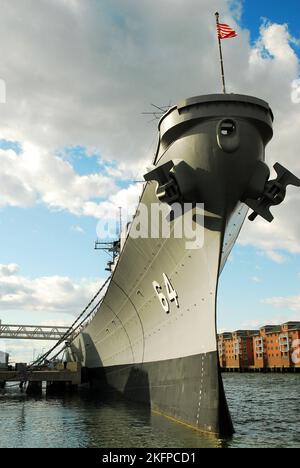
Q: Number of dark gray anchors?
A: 2